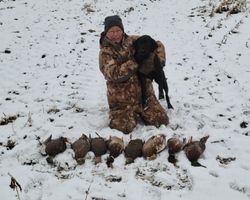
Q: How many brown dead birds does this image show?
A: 8